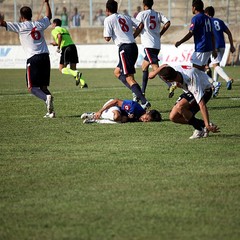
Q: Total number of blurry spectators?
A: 5